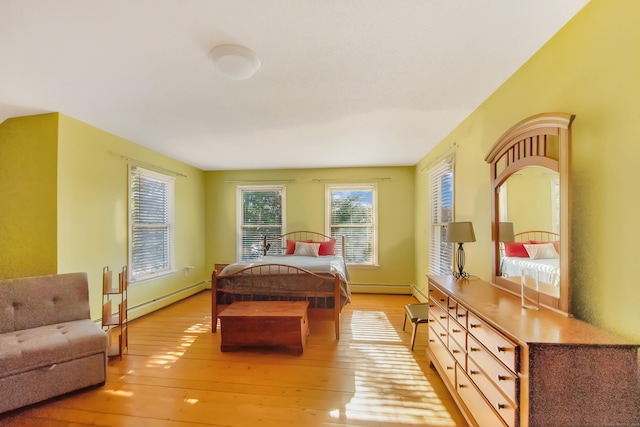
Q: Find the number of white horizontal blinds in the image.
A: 4